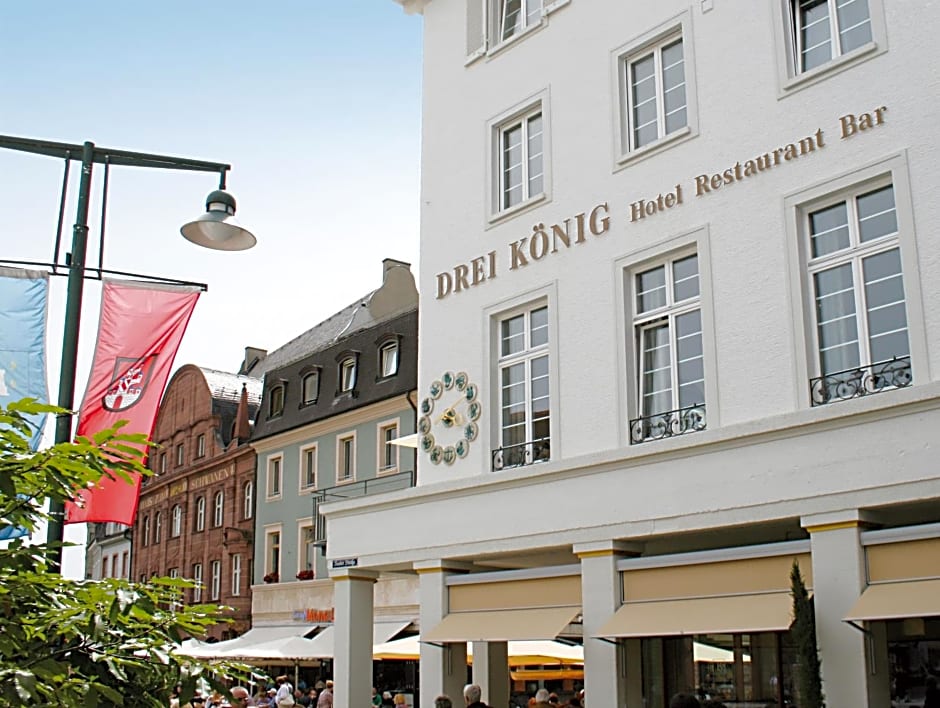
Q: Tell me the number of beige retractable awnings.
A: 3